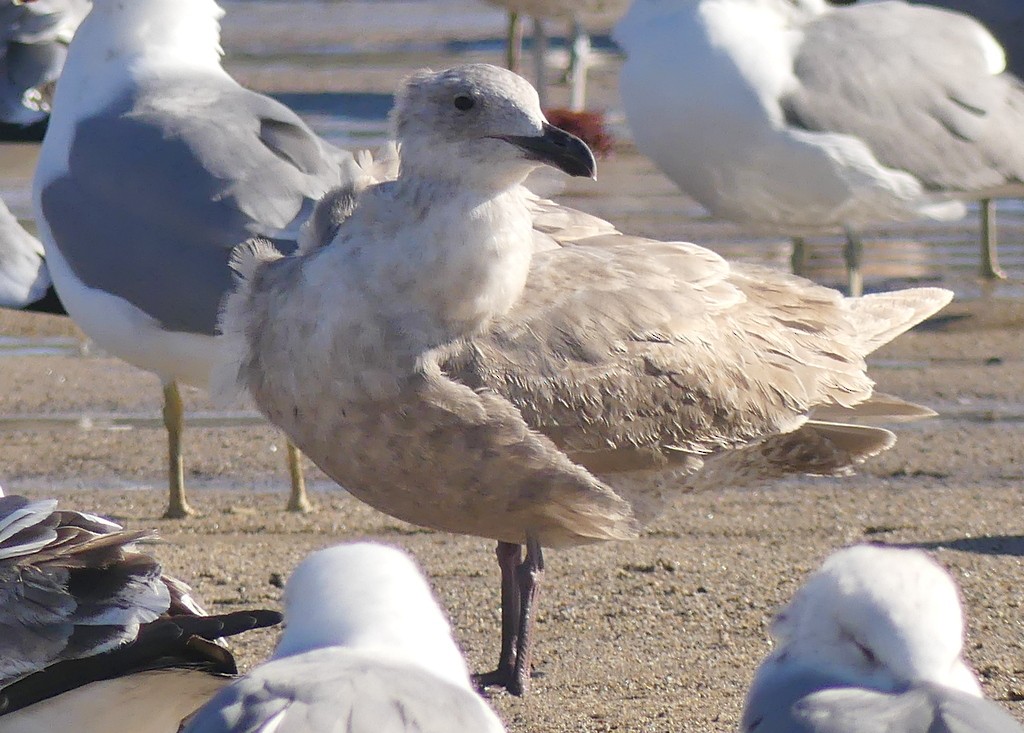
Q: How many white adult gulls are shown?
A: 4